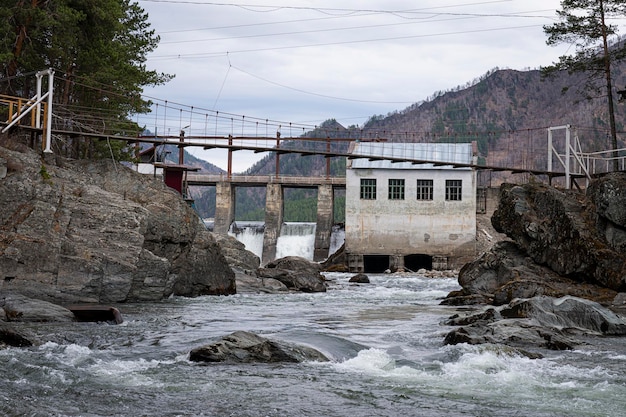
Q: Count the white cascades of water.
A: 3